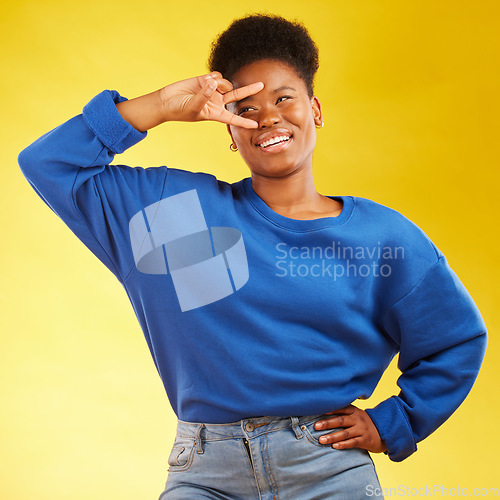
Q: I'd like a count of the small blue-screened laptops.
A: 0